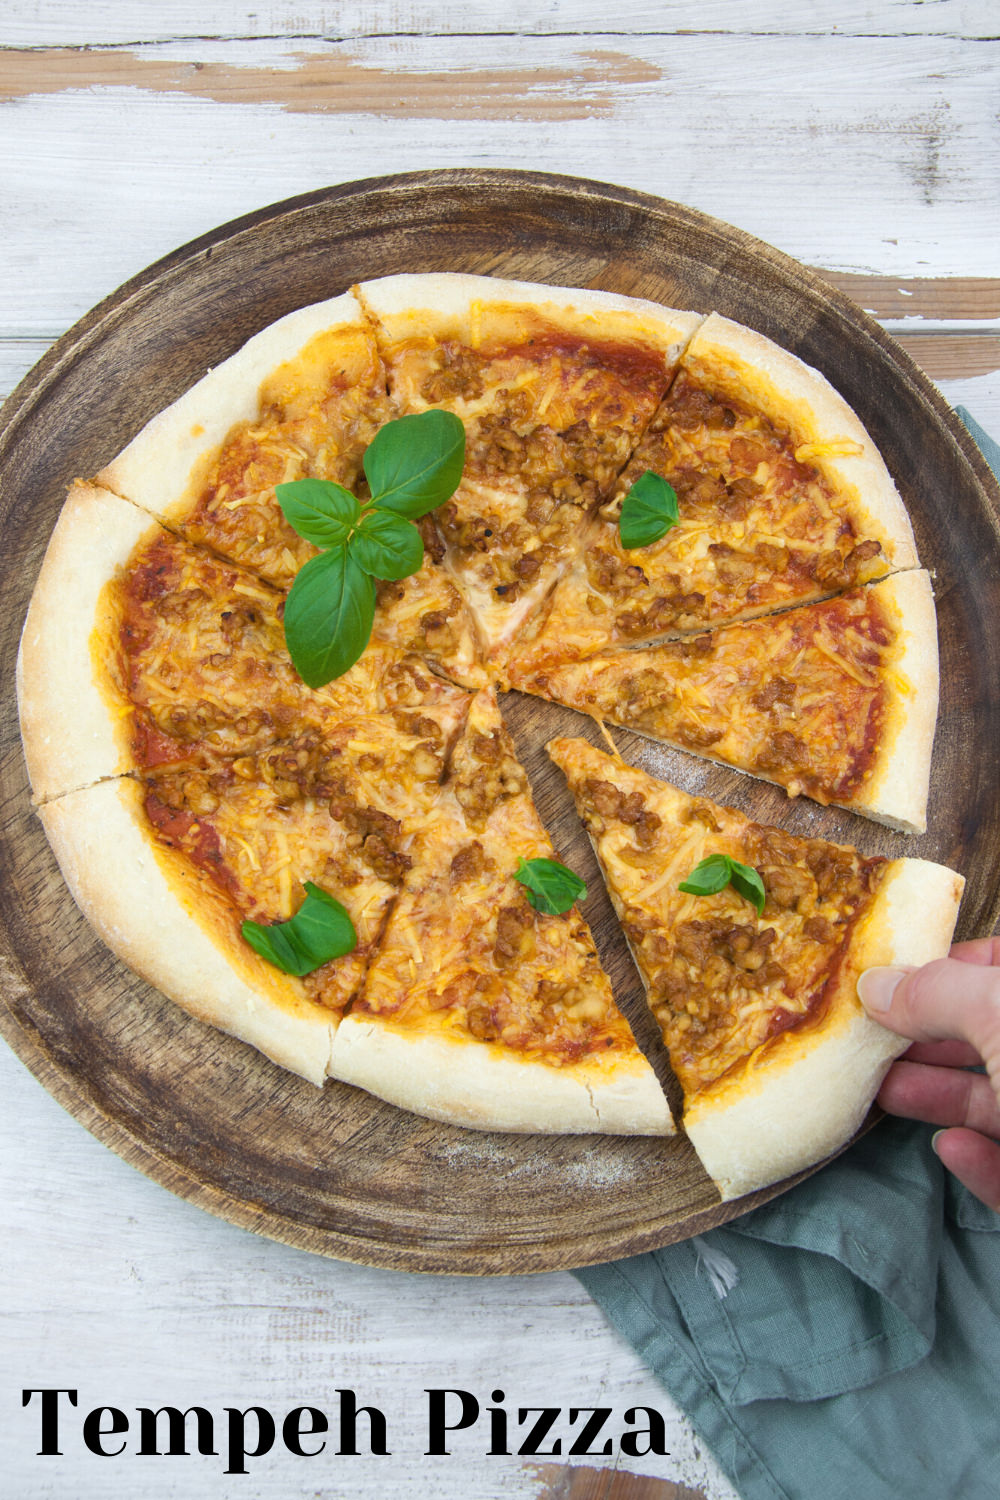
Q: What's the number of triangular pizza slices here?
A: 8